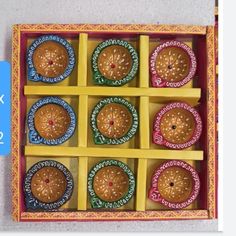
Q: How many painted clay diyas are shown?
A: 9